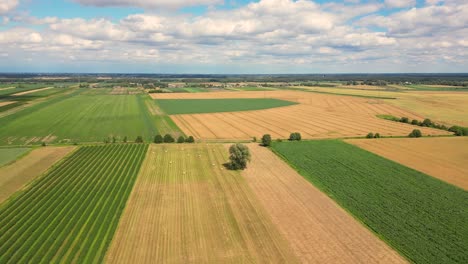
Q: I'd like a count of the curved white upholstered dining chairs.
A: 0